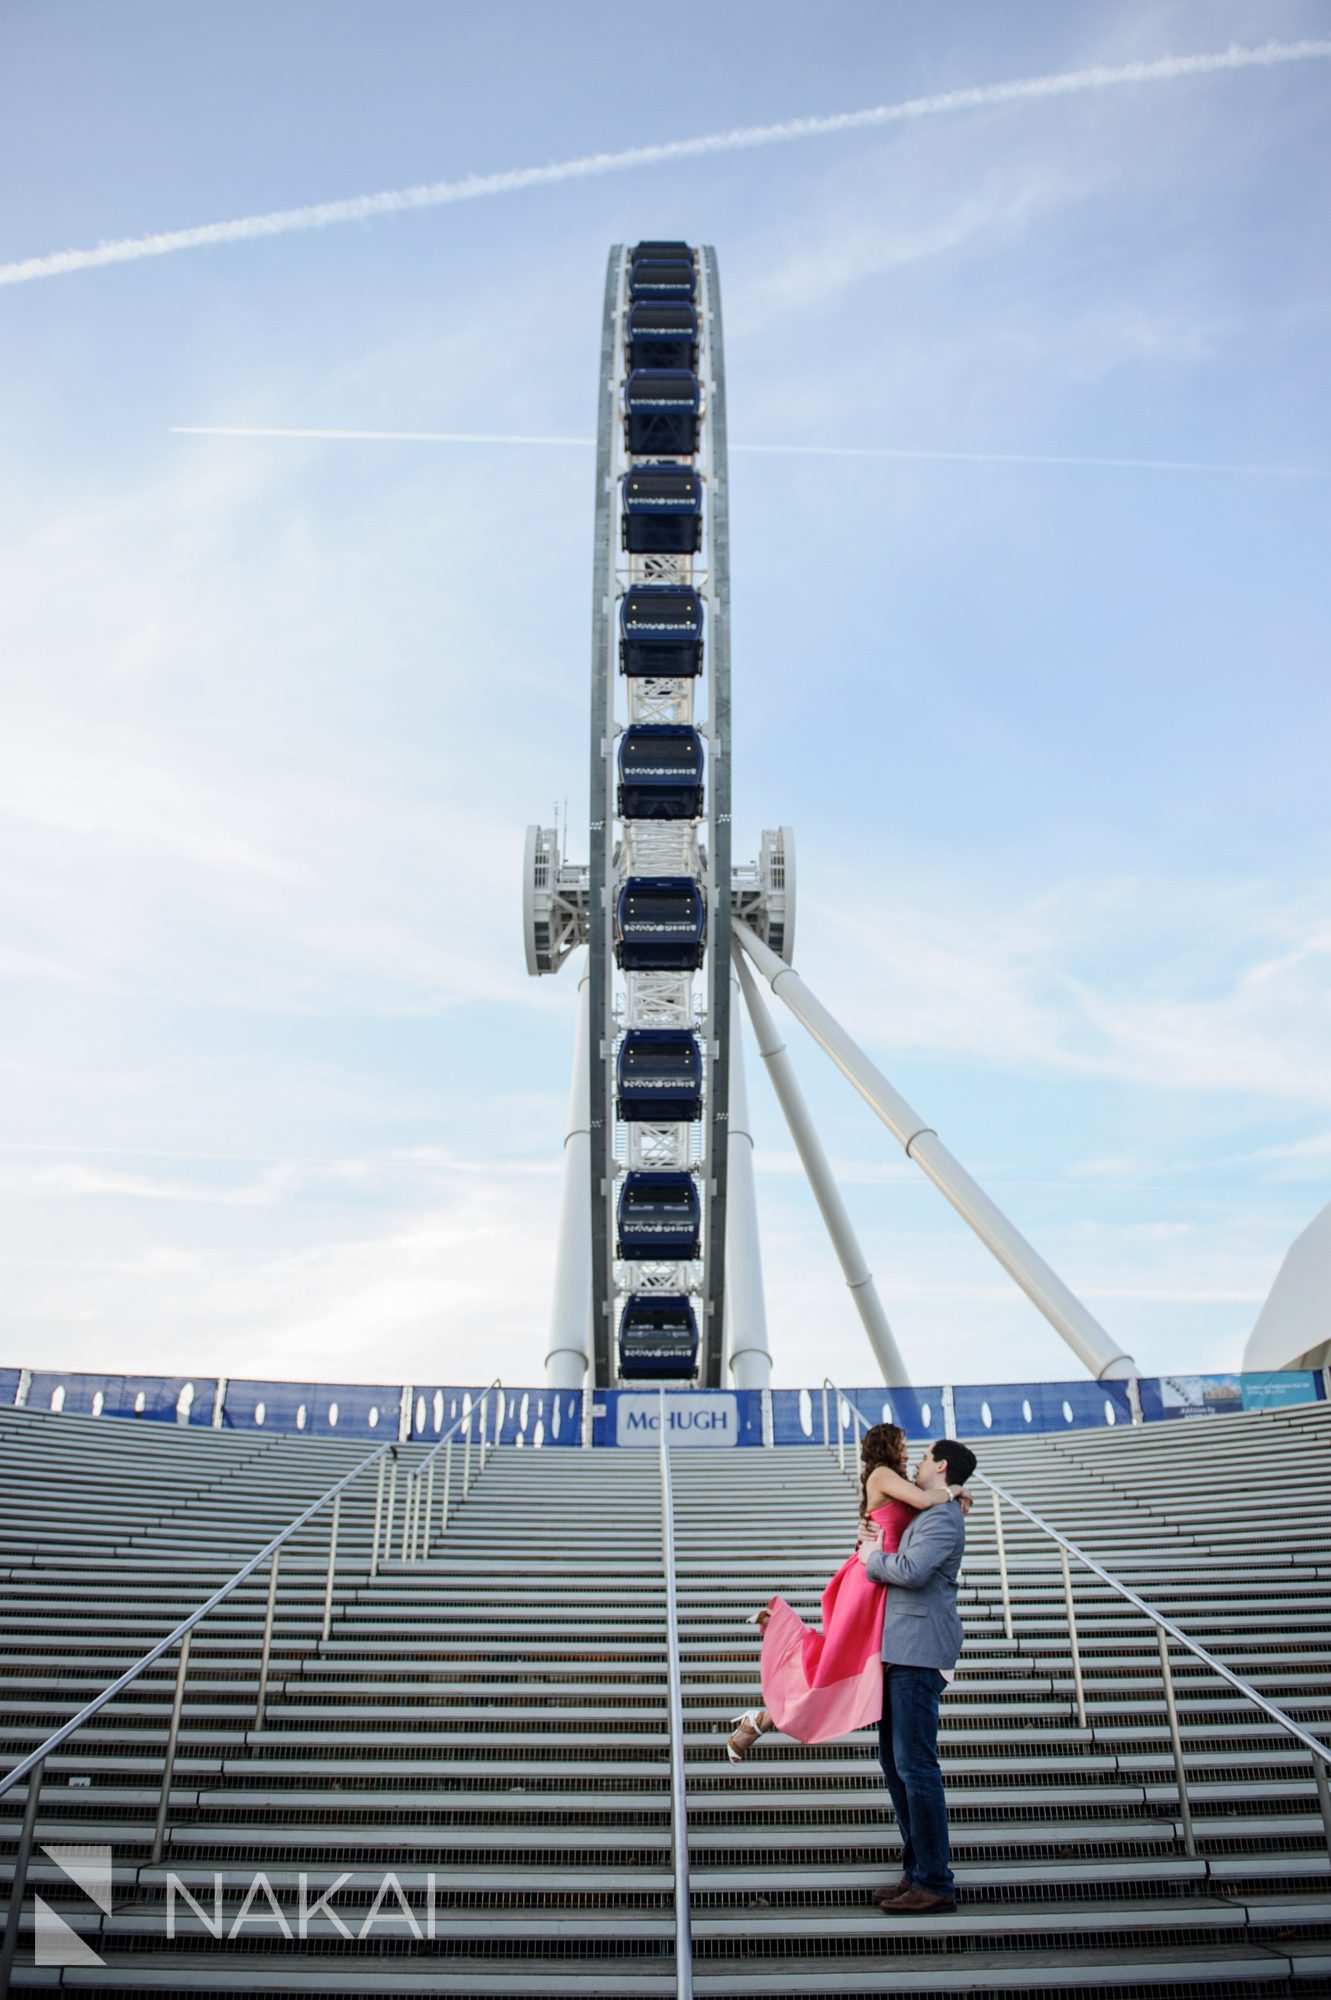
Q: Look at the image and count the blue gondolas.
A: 11